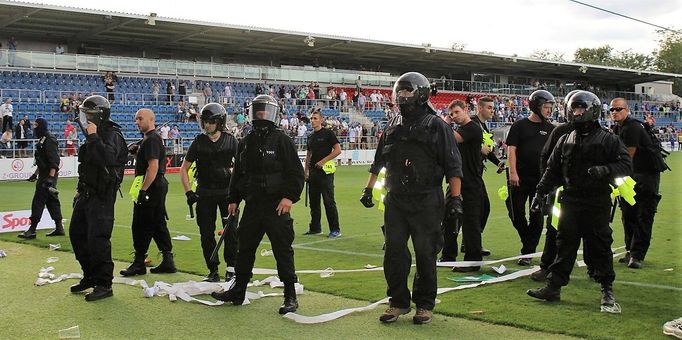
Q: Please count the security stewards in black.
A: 13